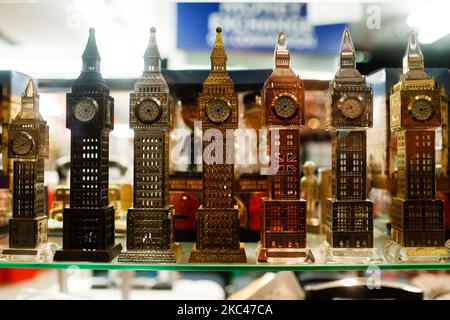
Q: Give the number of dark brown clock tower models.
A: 1